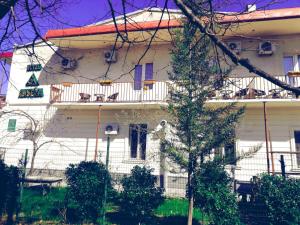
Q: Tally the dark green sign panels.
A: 3